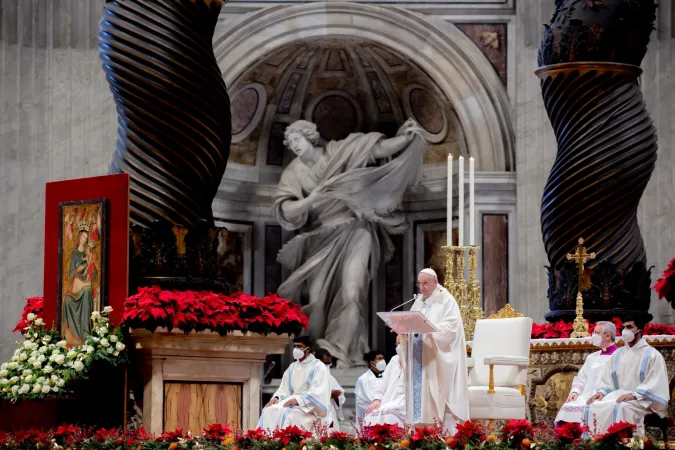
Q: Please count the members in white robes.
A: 7